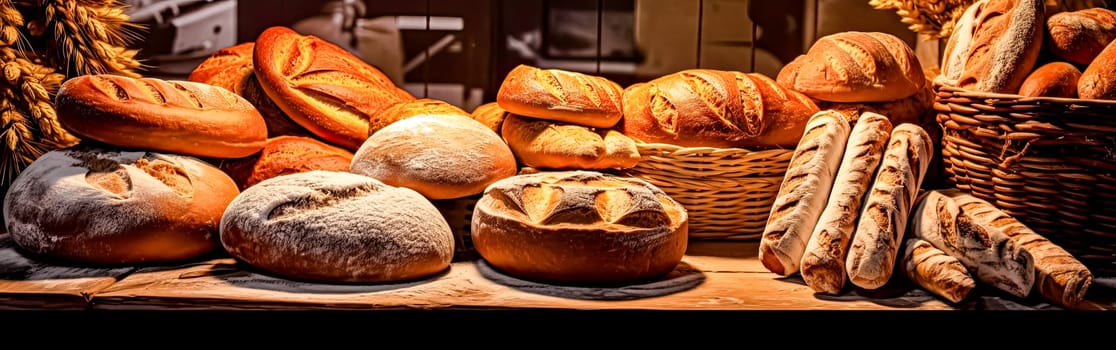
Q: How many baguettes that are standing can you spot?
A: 3